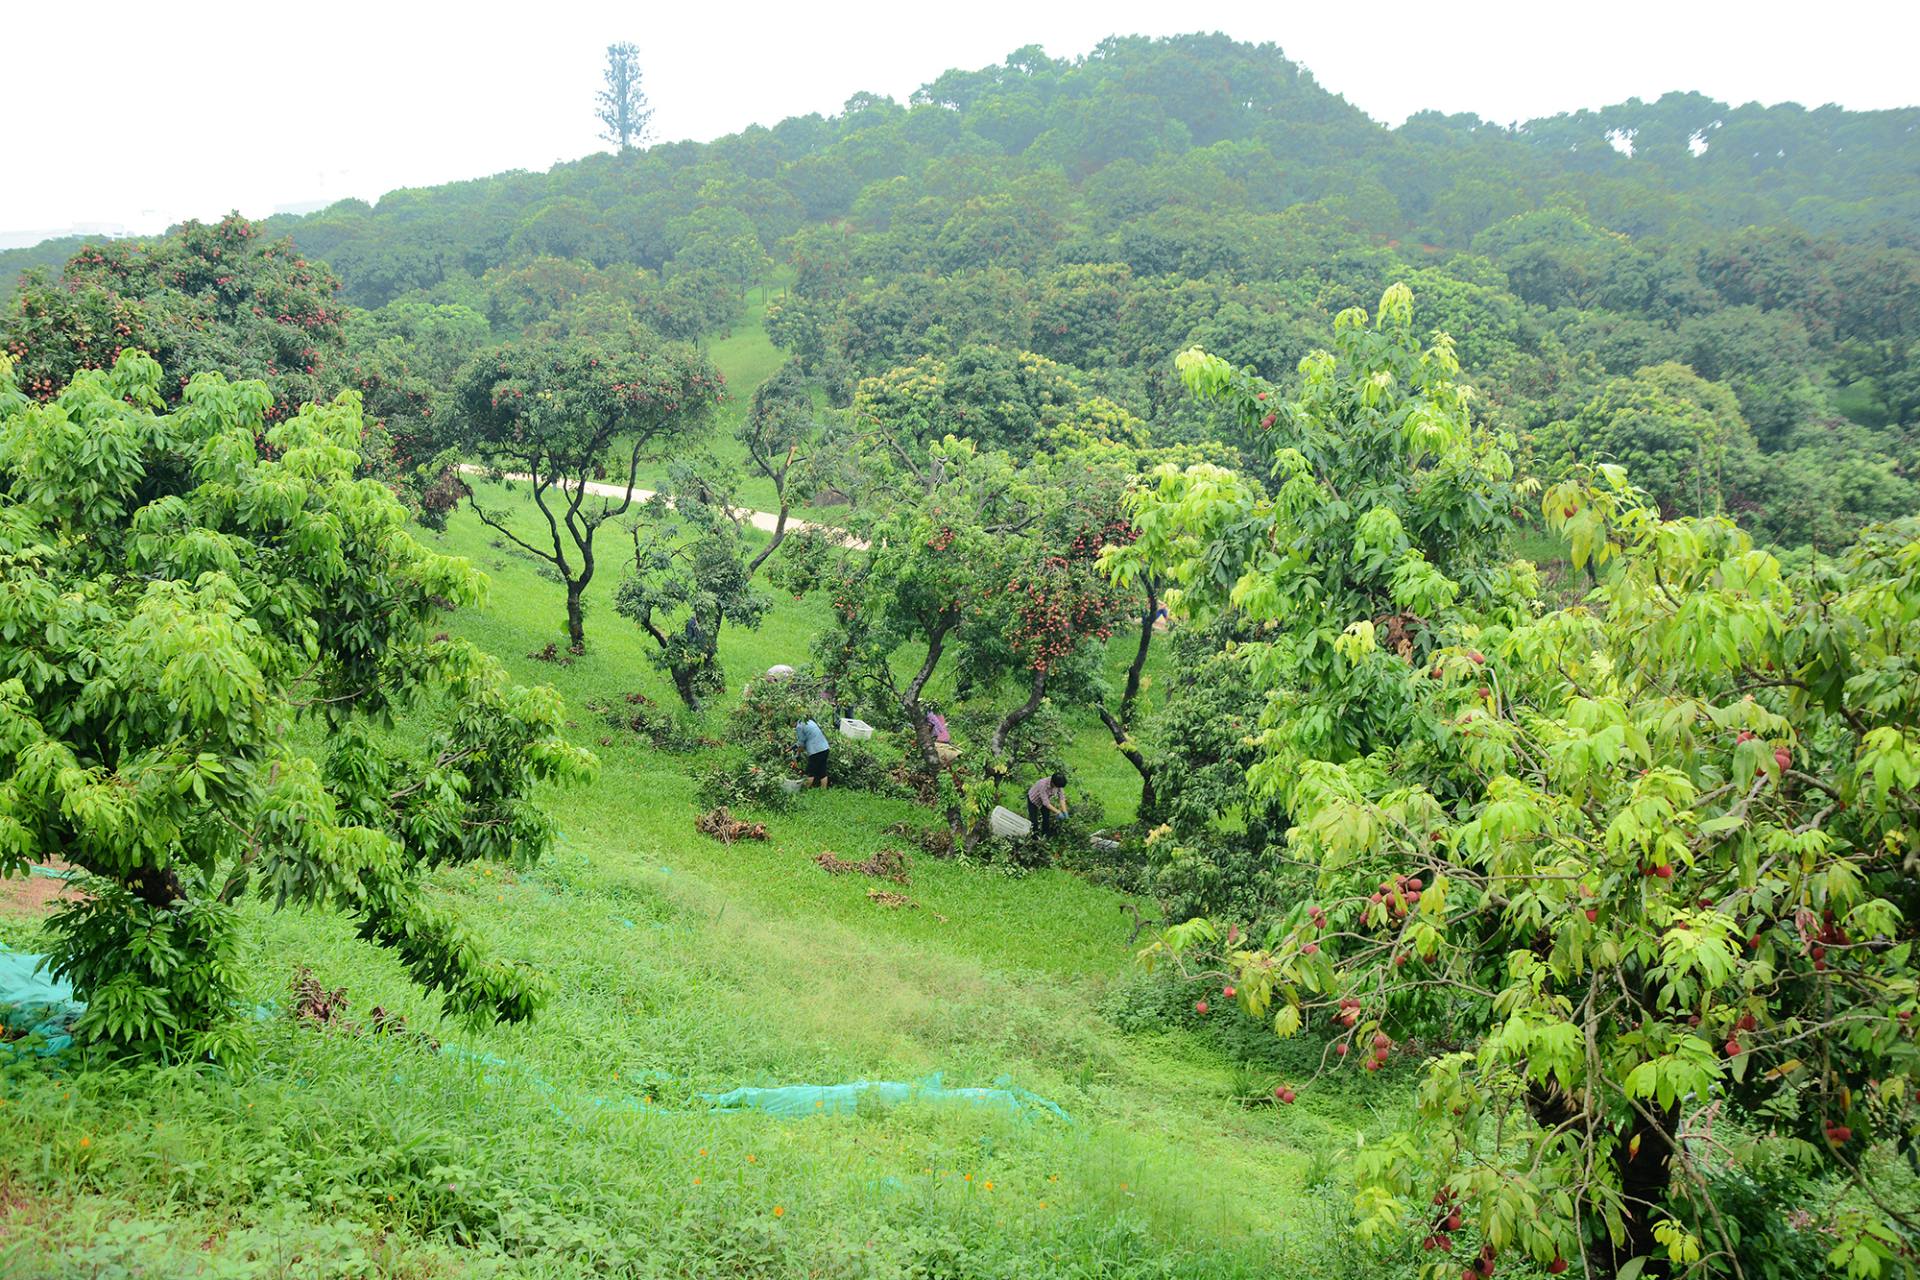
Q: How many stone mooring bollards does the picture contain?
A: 0